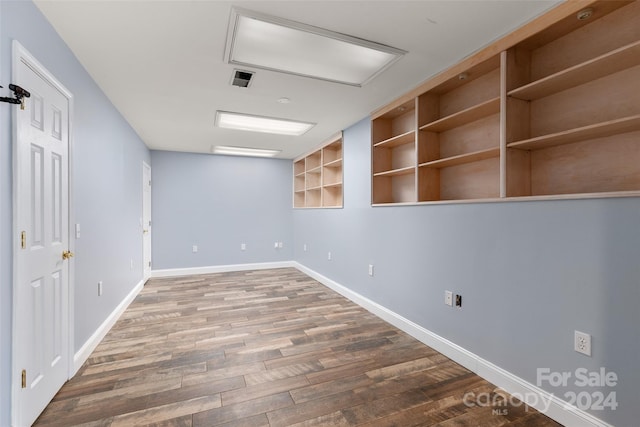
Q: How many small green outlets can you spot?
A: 0